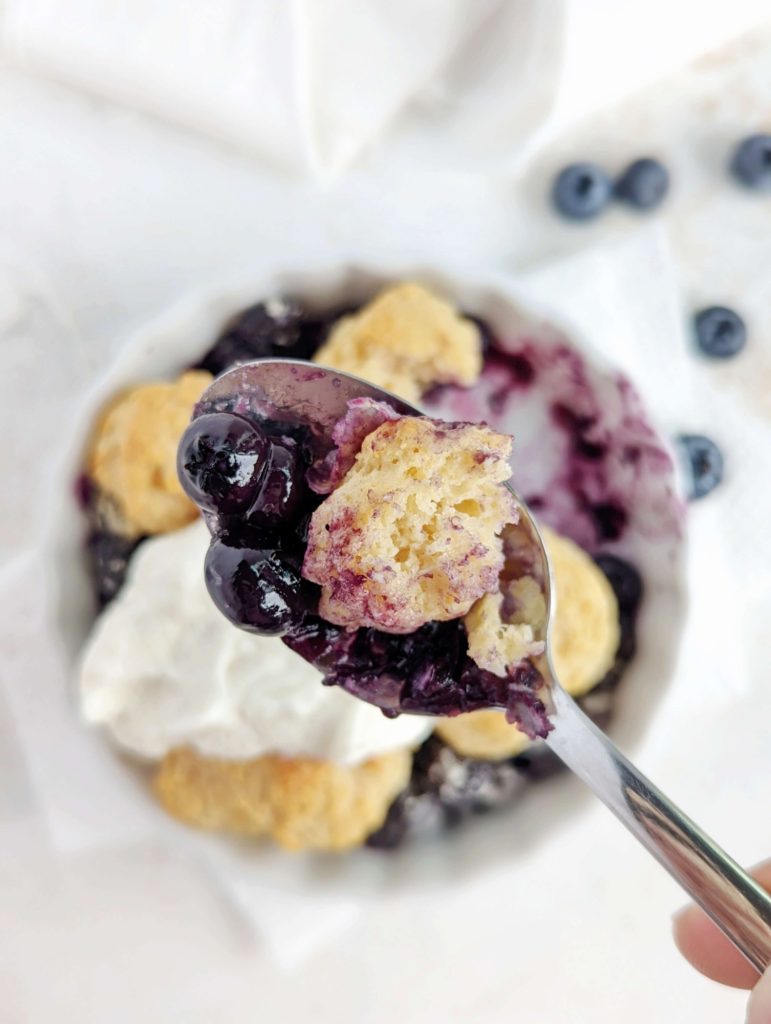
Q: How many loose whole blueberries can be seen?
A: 5